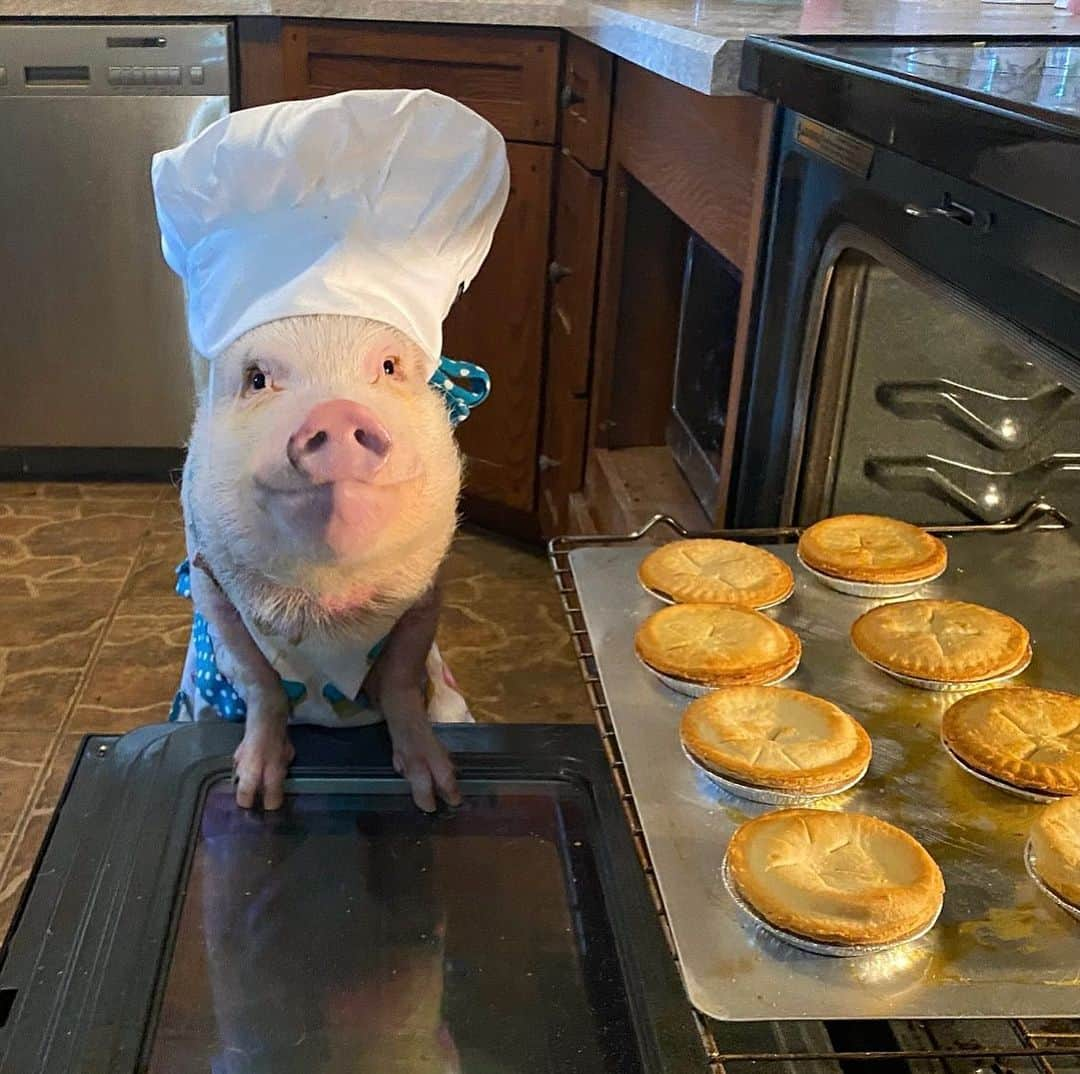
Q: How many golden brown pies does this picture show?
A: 8